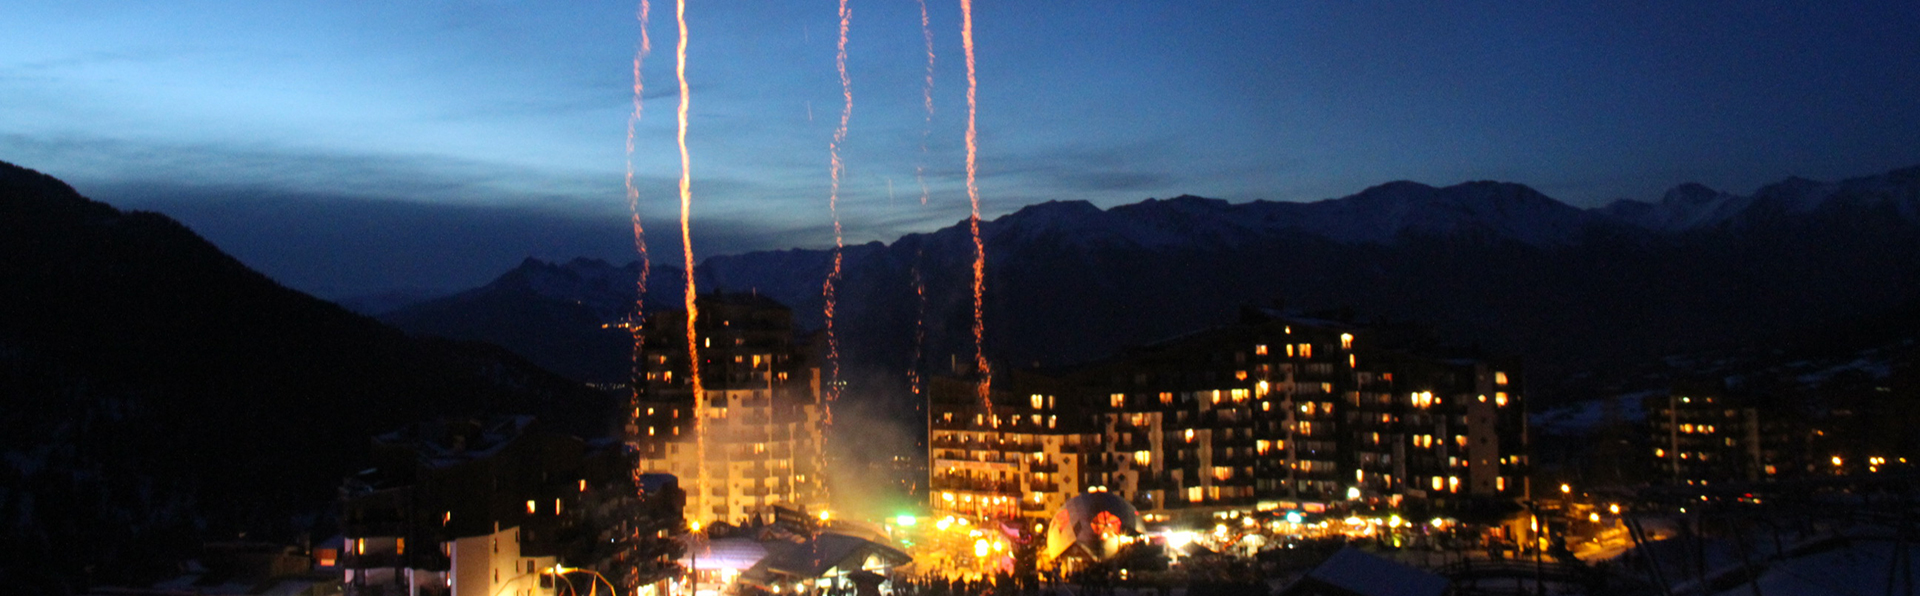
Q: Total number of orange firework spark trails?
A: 5